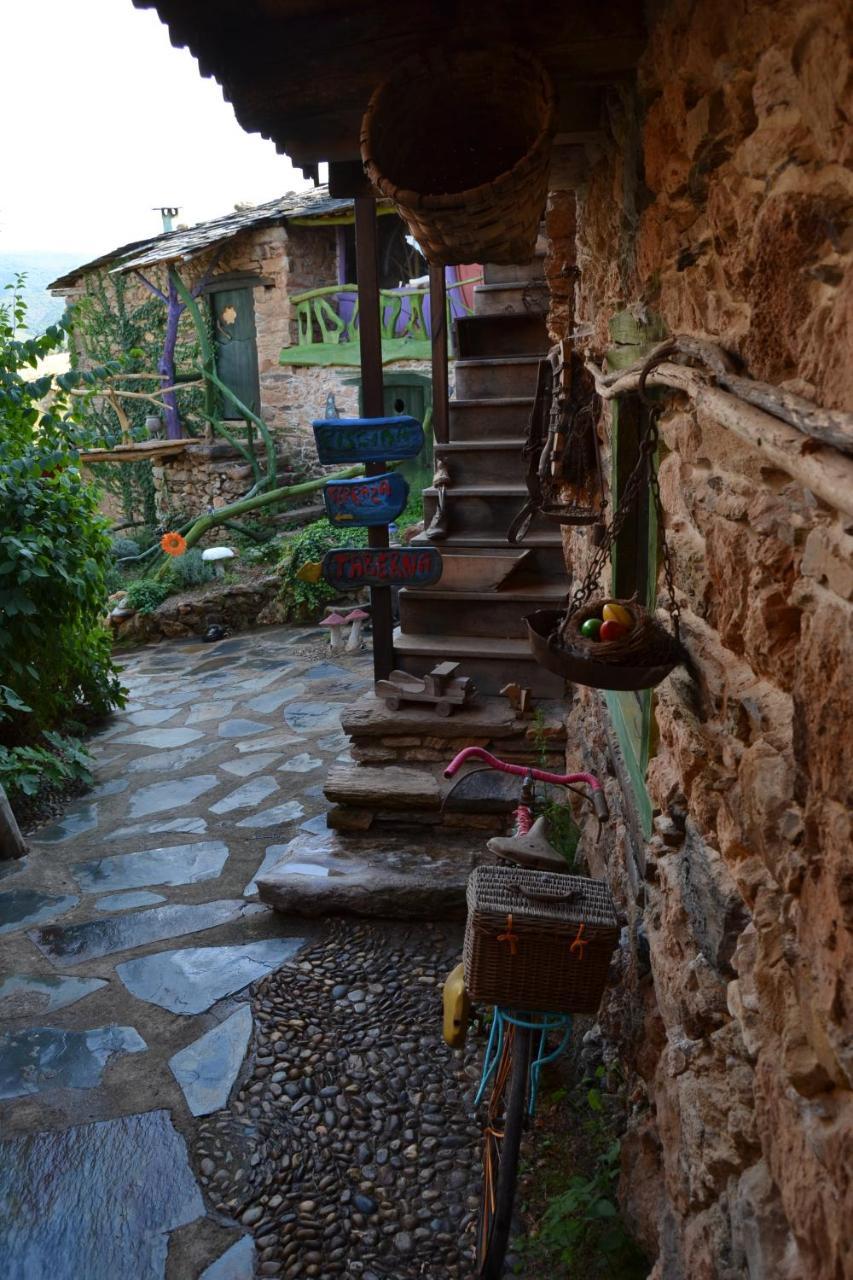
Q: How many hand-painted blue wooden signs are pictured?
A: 3